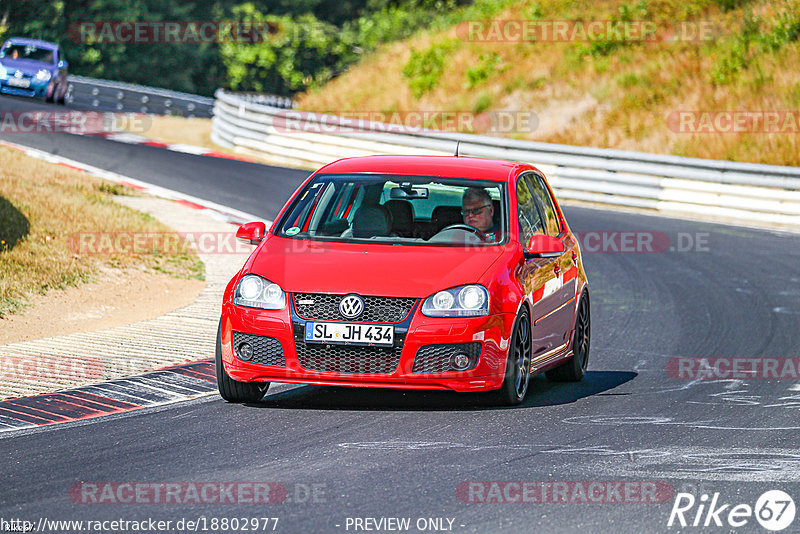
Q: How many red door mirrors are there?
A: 2